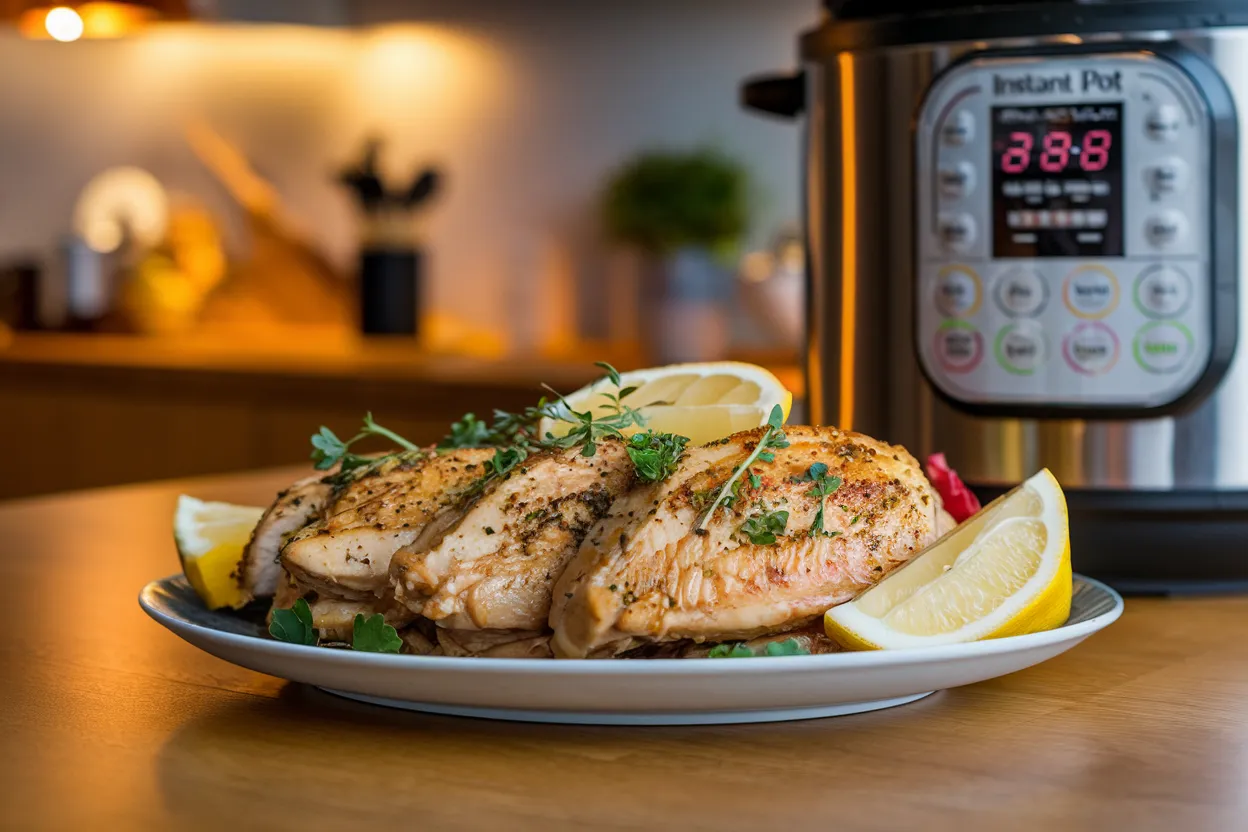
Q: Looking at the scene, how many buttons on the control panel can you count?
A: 14